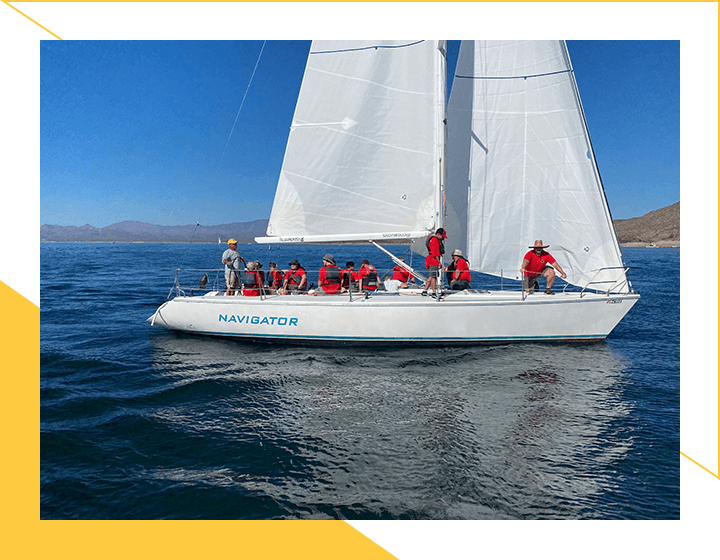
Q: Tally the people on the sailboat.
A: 13